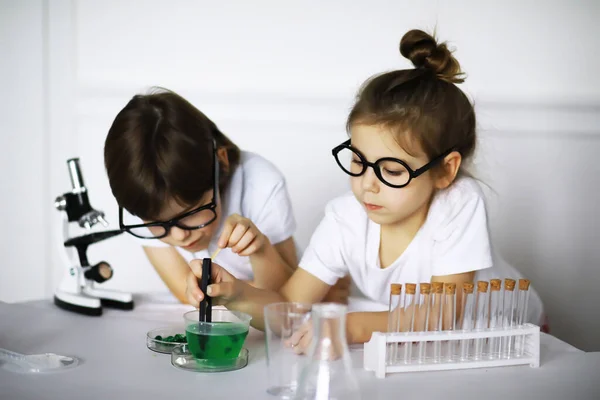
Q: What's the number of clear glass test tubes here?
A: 10